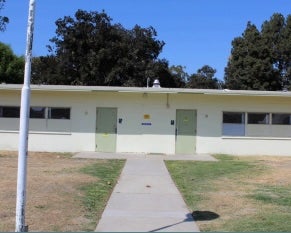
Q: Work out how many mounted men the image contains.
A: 0